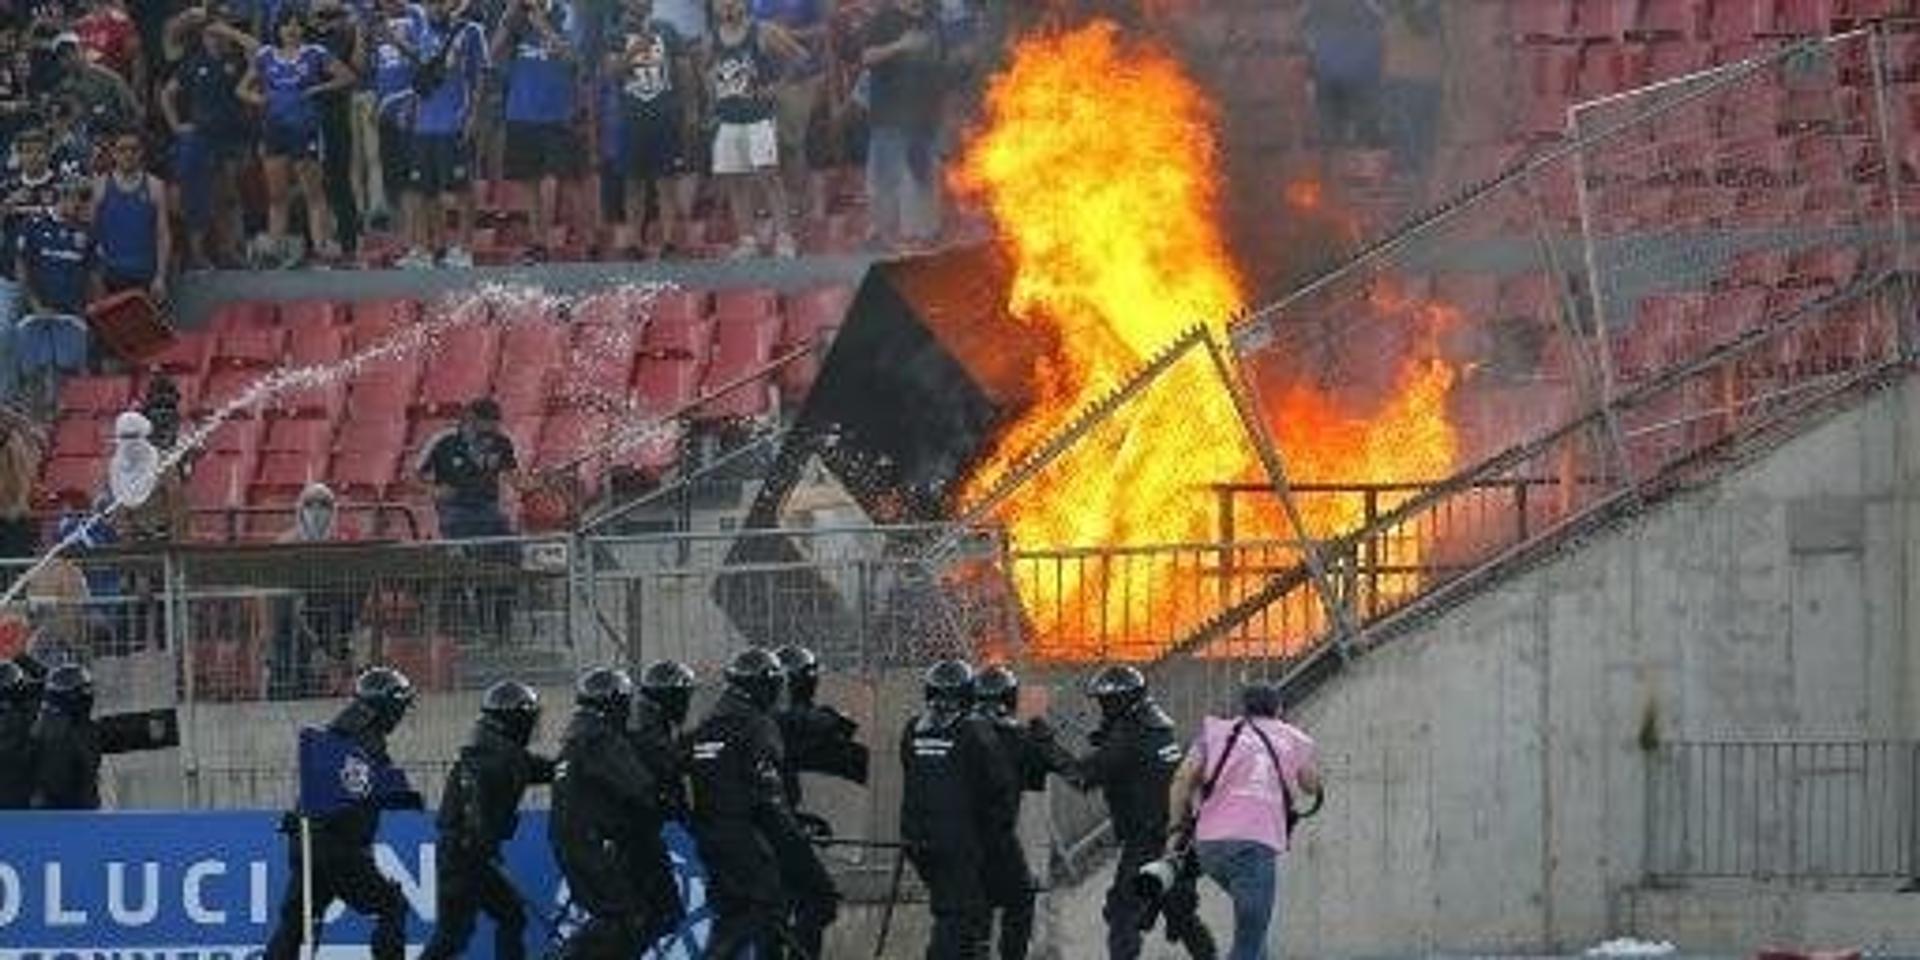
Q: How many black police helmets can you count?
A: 11